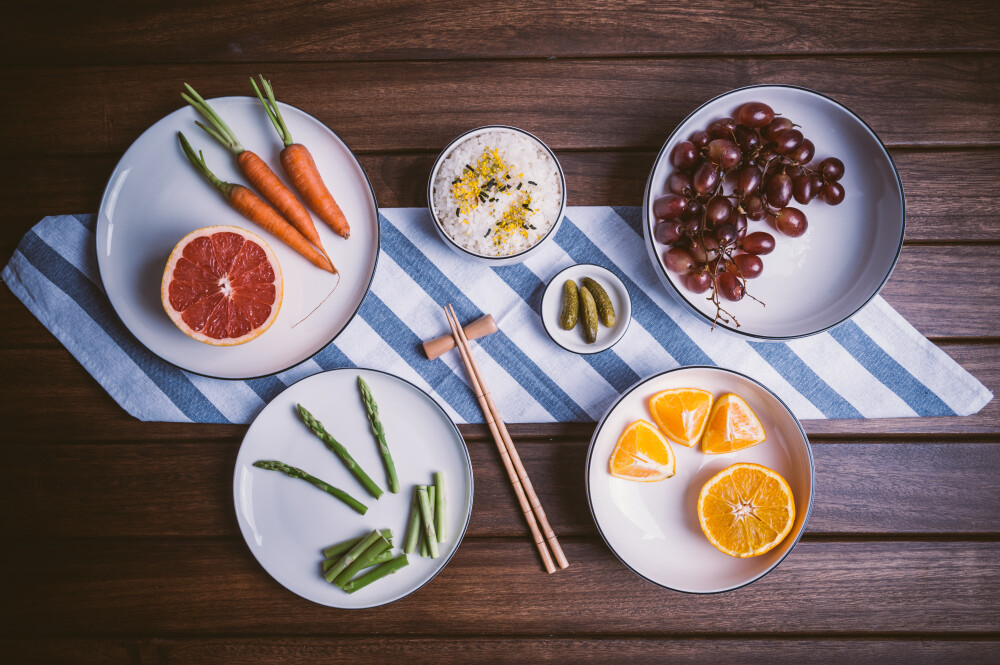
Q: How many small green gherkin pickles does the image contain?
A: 3